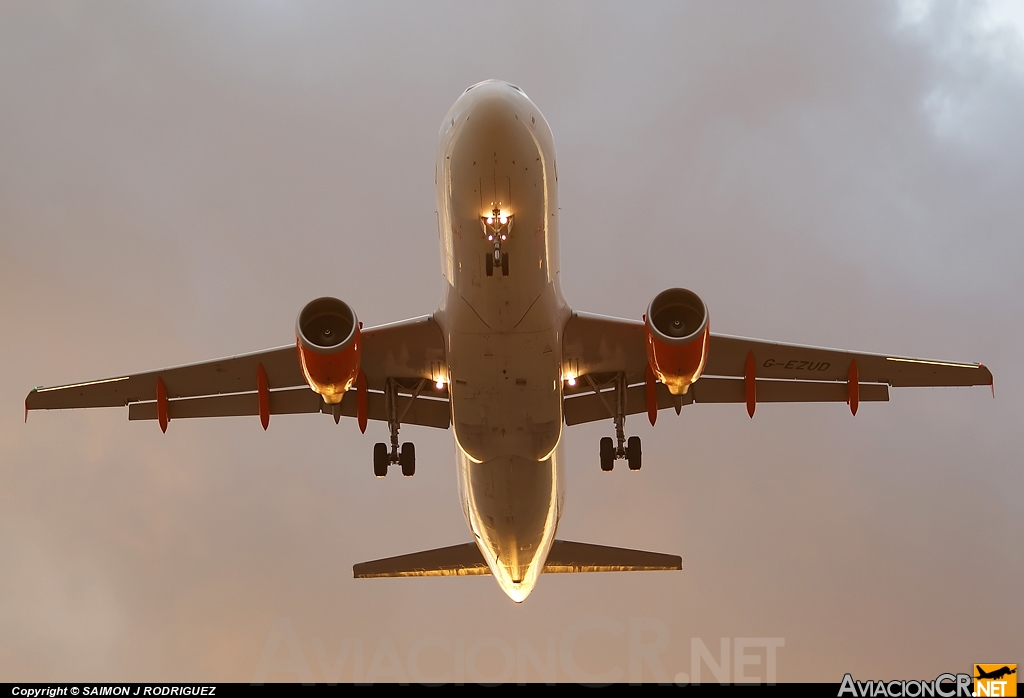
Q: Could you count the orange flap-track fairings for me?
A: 6